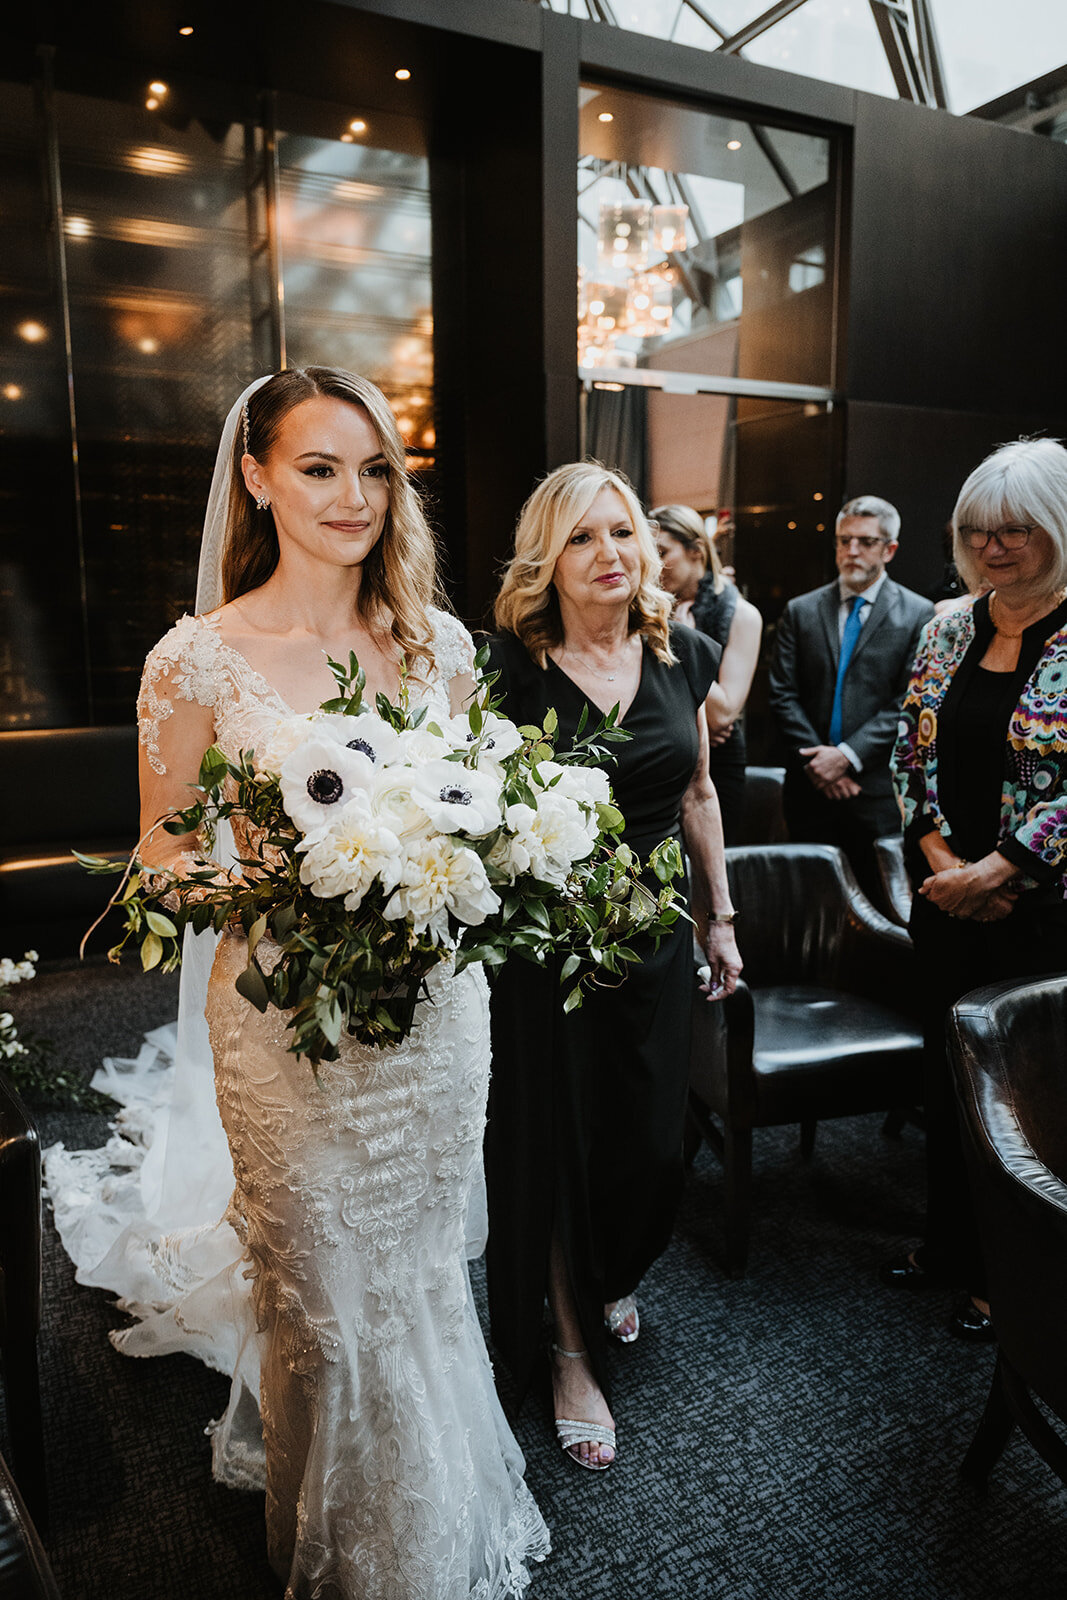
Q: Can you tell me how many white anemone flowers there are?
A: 4